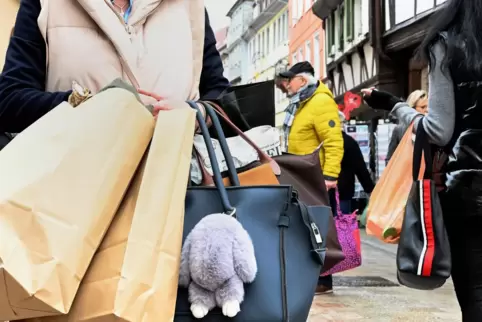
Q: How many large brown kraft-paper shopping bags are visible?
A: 2